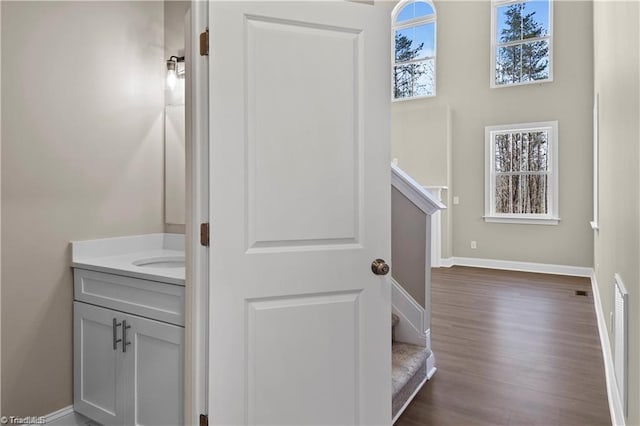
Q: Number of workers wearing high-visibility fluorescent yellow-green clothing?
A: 0